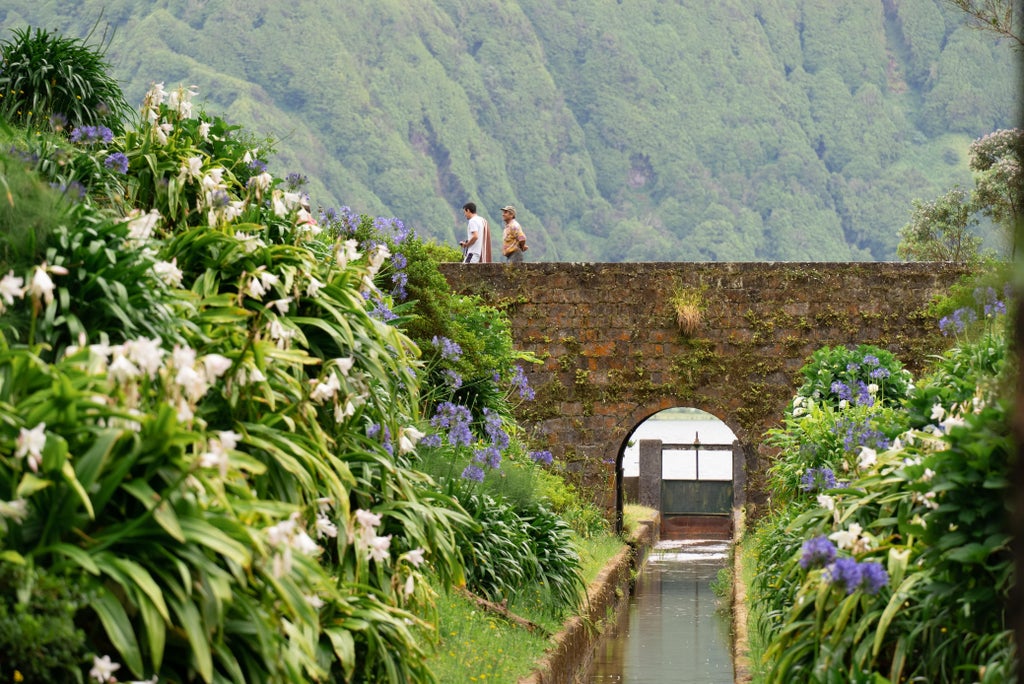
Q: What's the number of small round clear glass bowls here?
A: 0